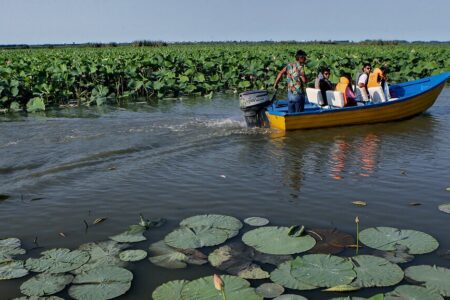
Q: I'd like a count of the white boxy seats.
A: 4